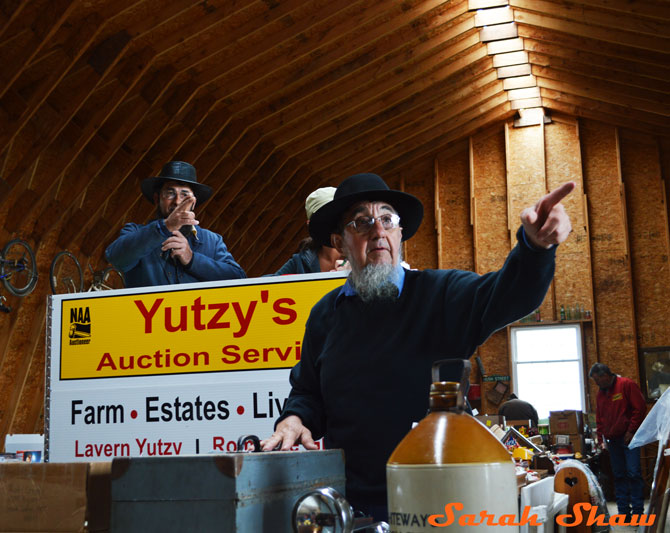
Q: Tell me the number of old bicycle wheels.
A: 3